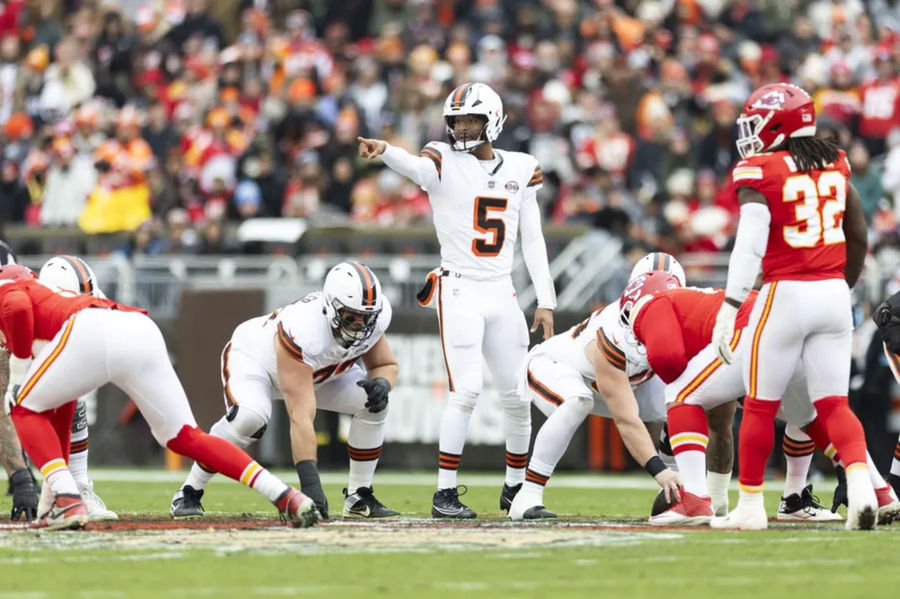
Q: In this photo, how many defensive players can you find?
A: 3